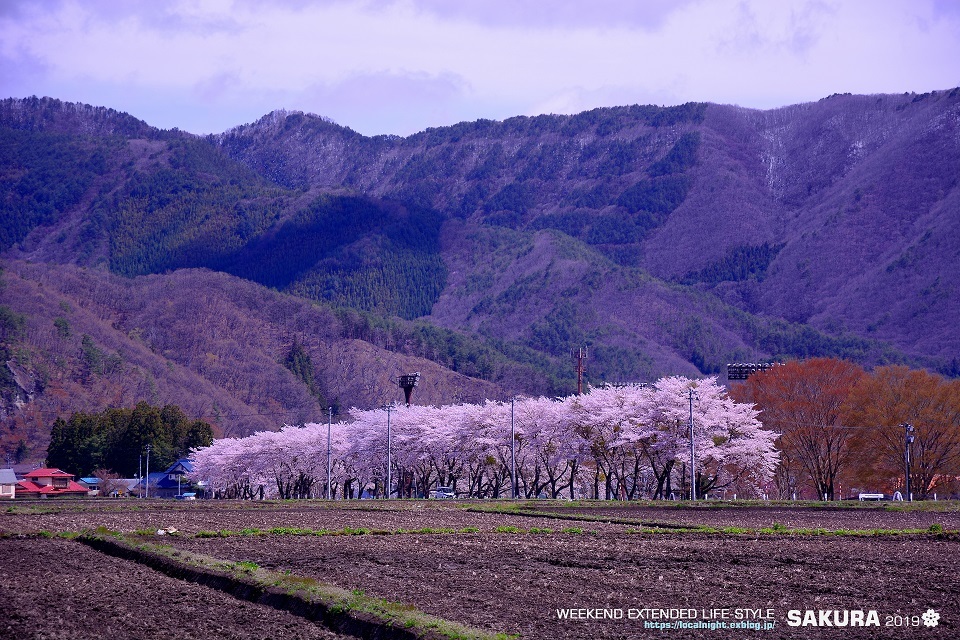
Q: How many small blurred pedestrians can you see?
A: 0